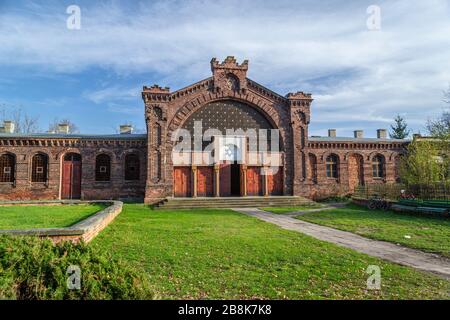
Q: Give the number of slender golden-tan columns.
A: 4